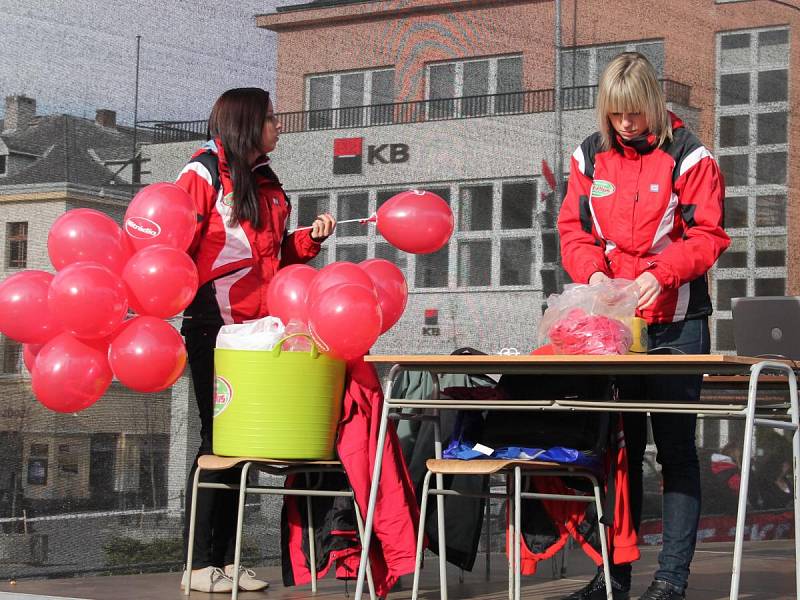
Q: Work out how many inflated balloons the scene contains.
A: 13